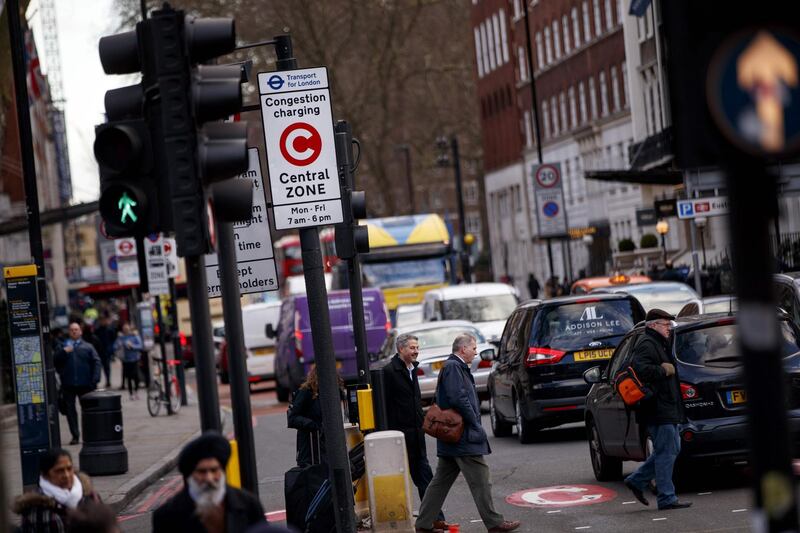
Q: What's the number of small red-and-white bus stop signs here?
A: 1